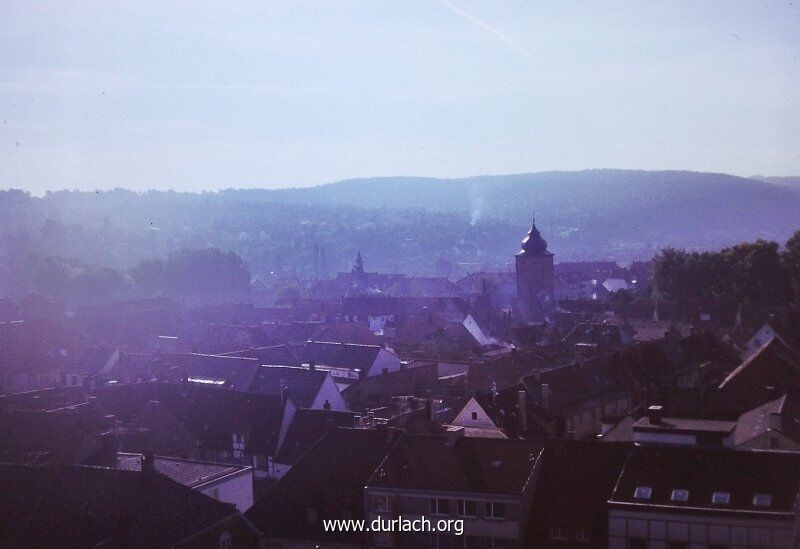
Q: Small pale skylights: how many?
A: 4